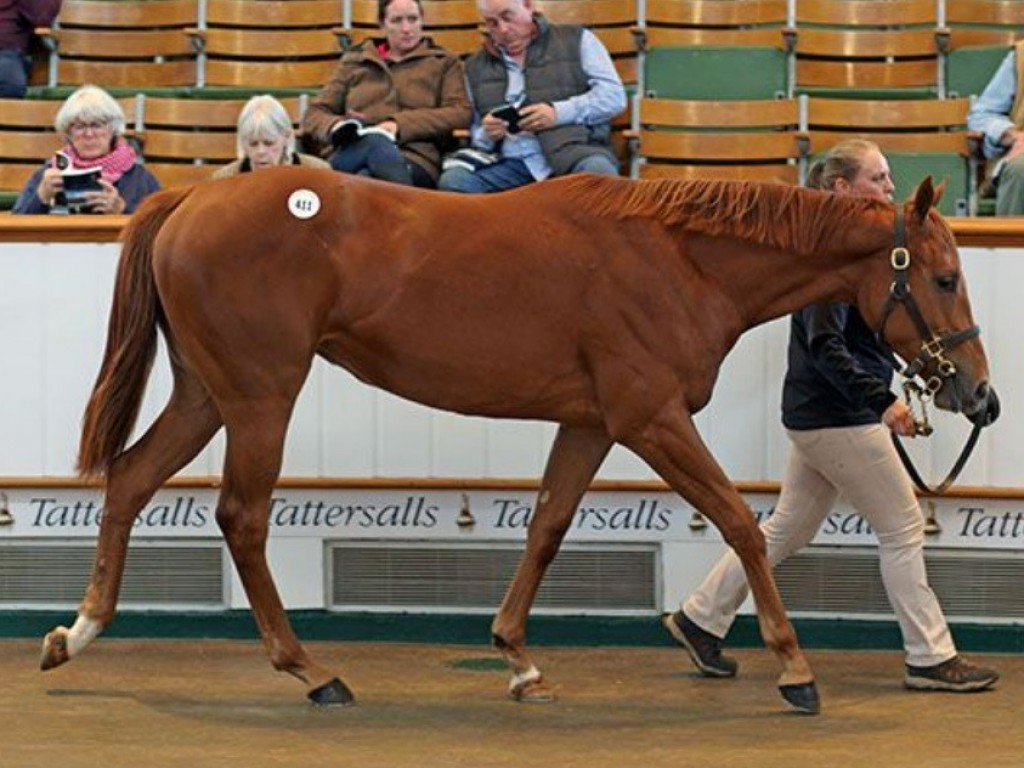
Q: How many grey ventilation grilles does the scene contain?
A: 3